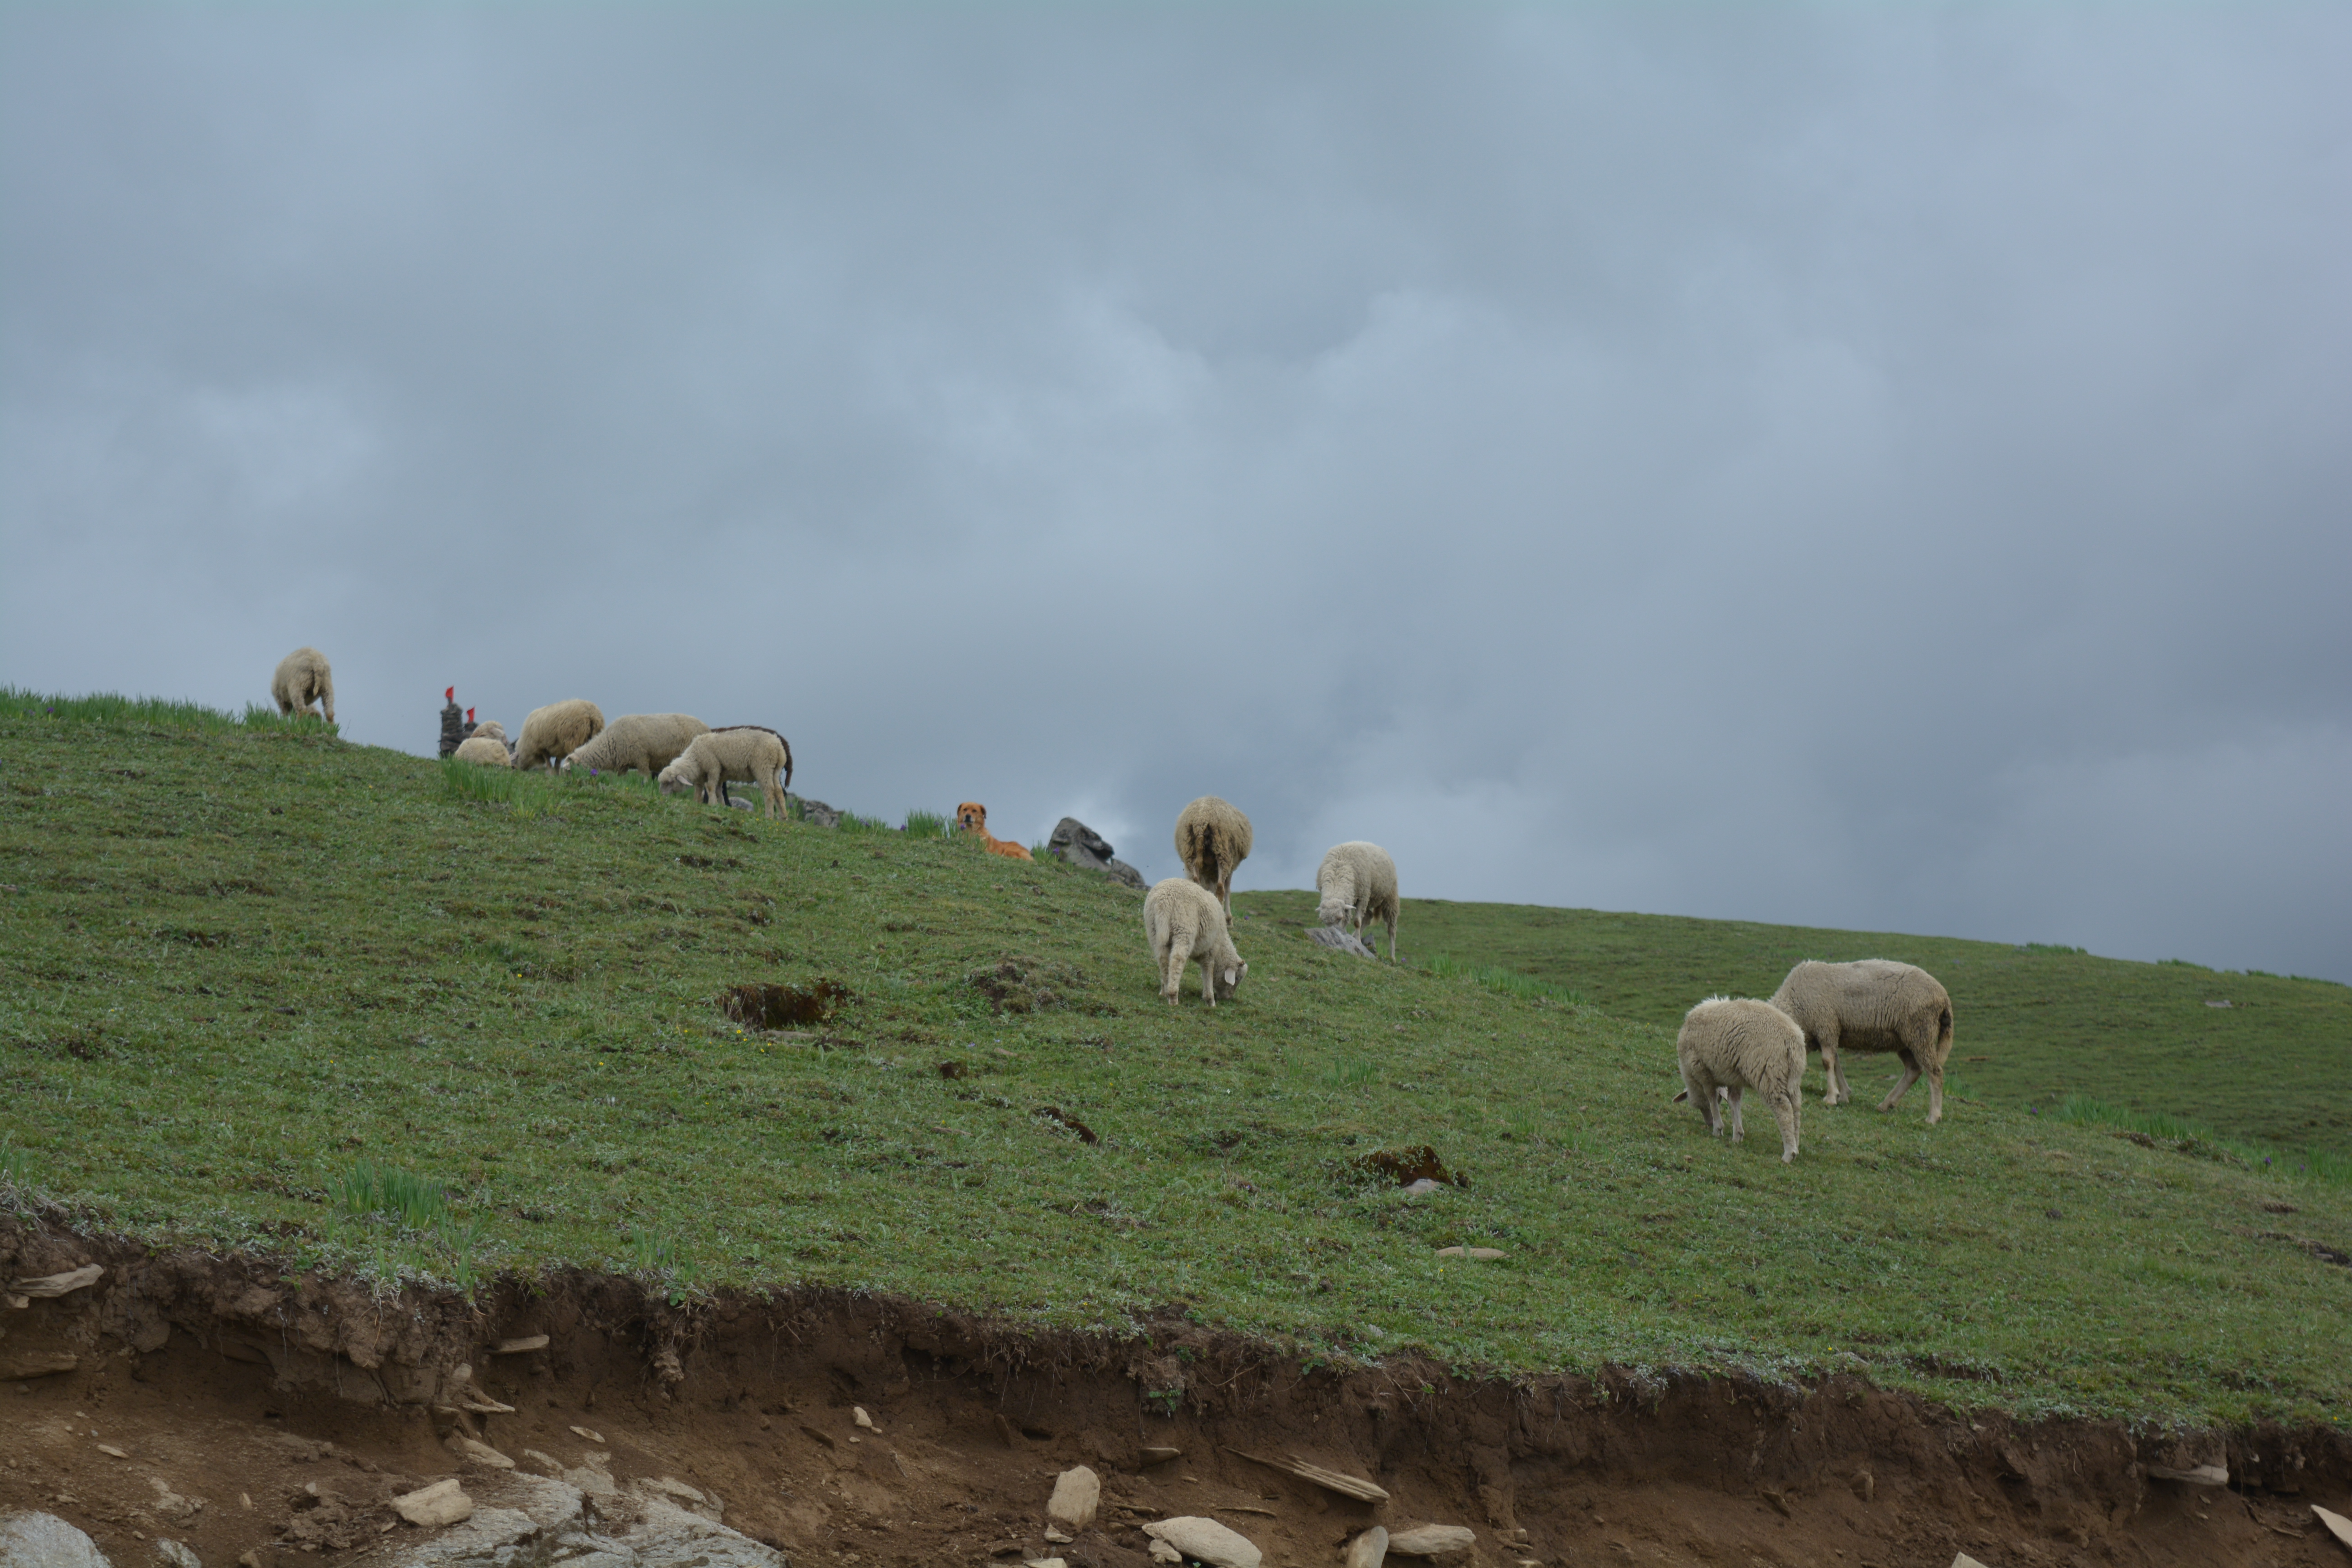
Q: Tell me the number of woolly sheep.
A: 11